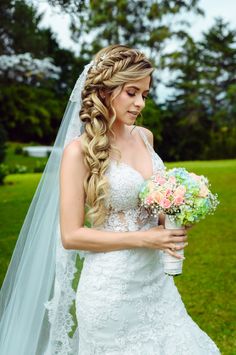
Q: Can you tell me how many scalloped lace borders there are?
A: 1